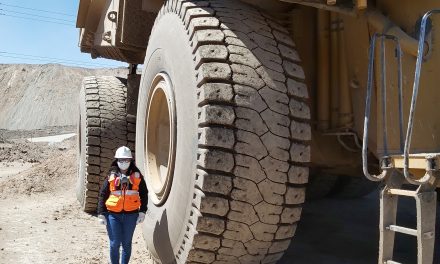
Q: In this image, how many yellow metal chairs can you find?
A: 0